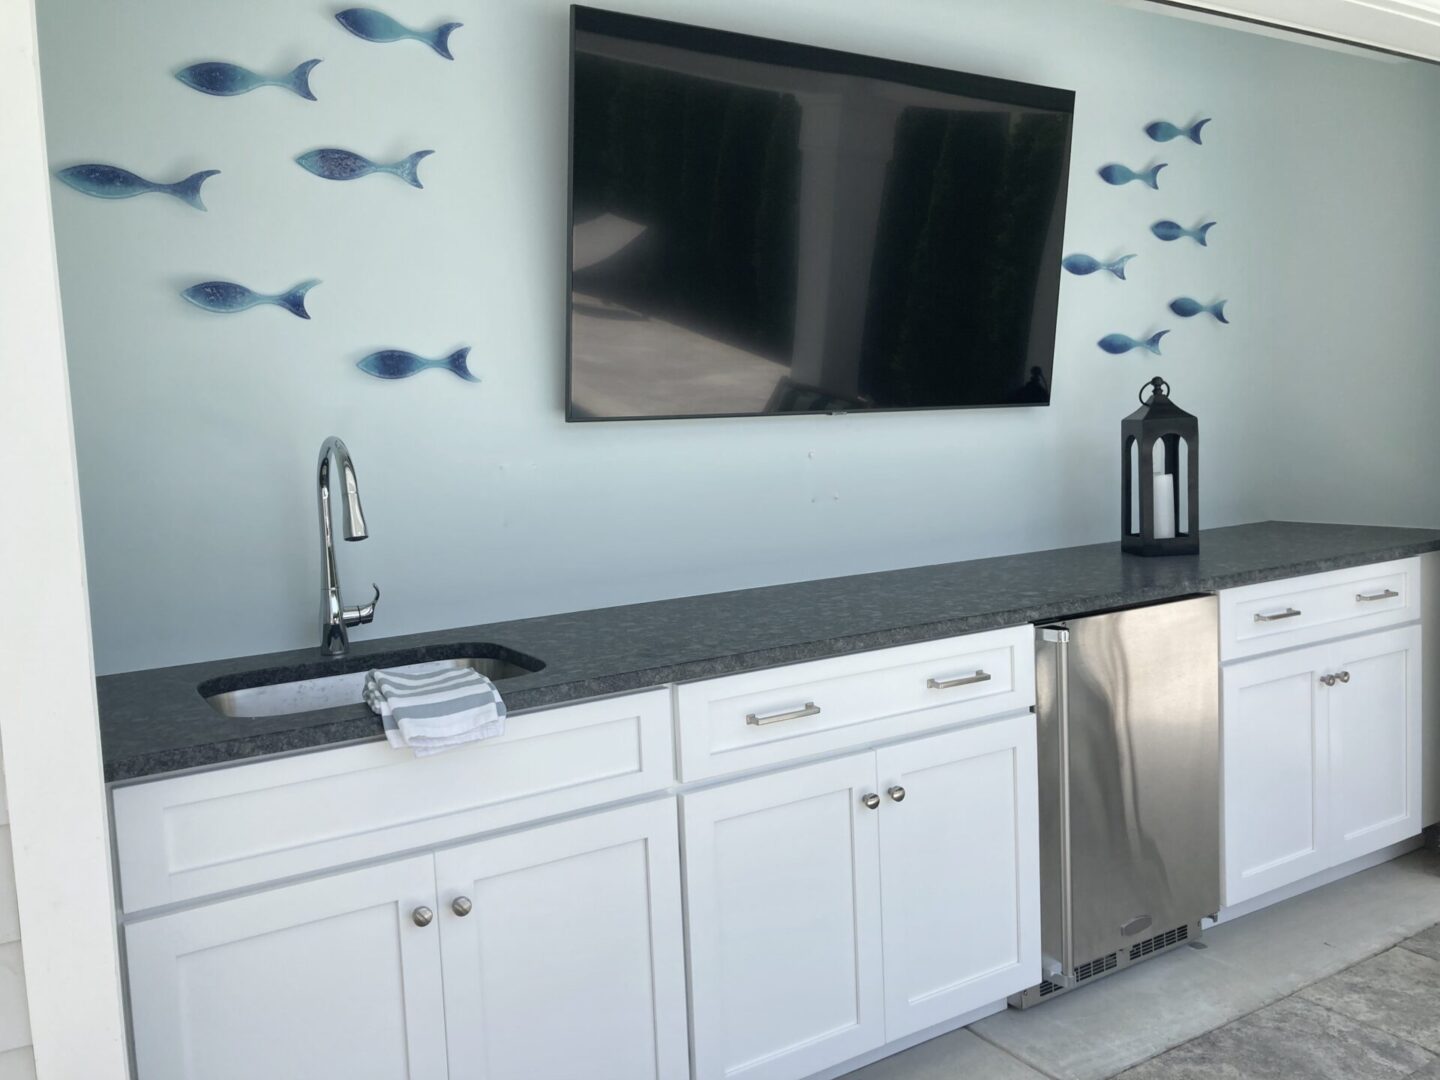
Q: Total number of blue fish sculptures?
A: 12